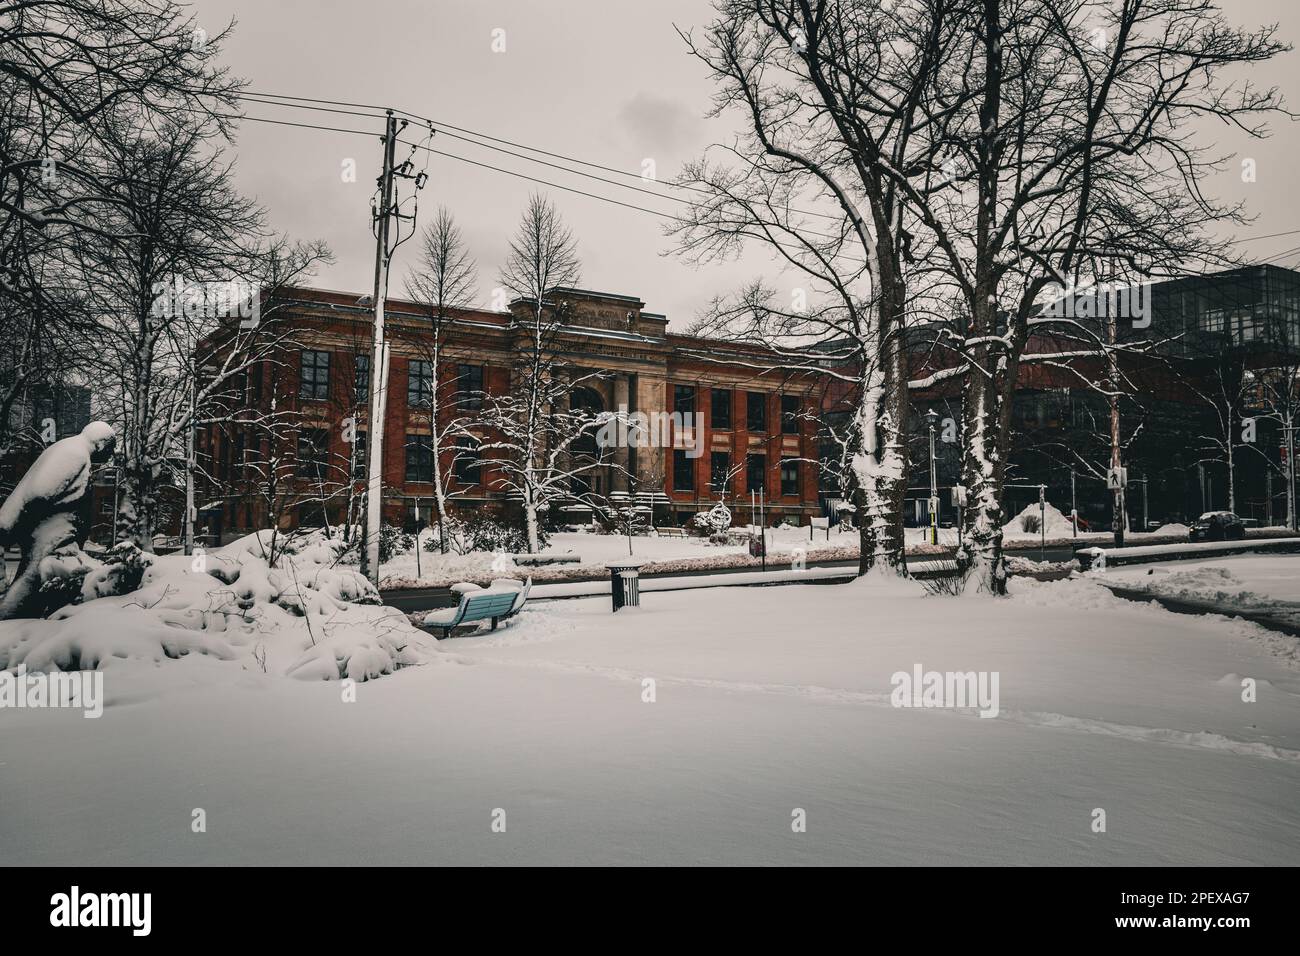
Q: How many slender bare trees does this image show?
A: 2